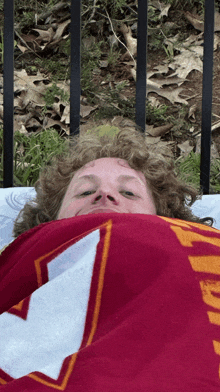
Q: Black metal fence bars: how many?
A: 4